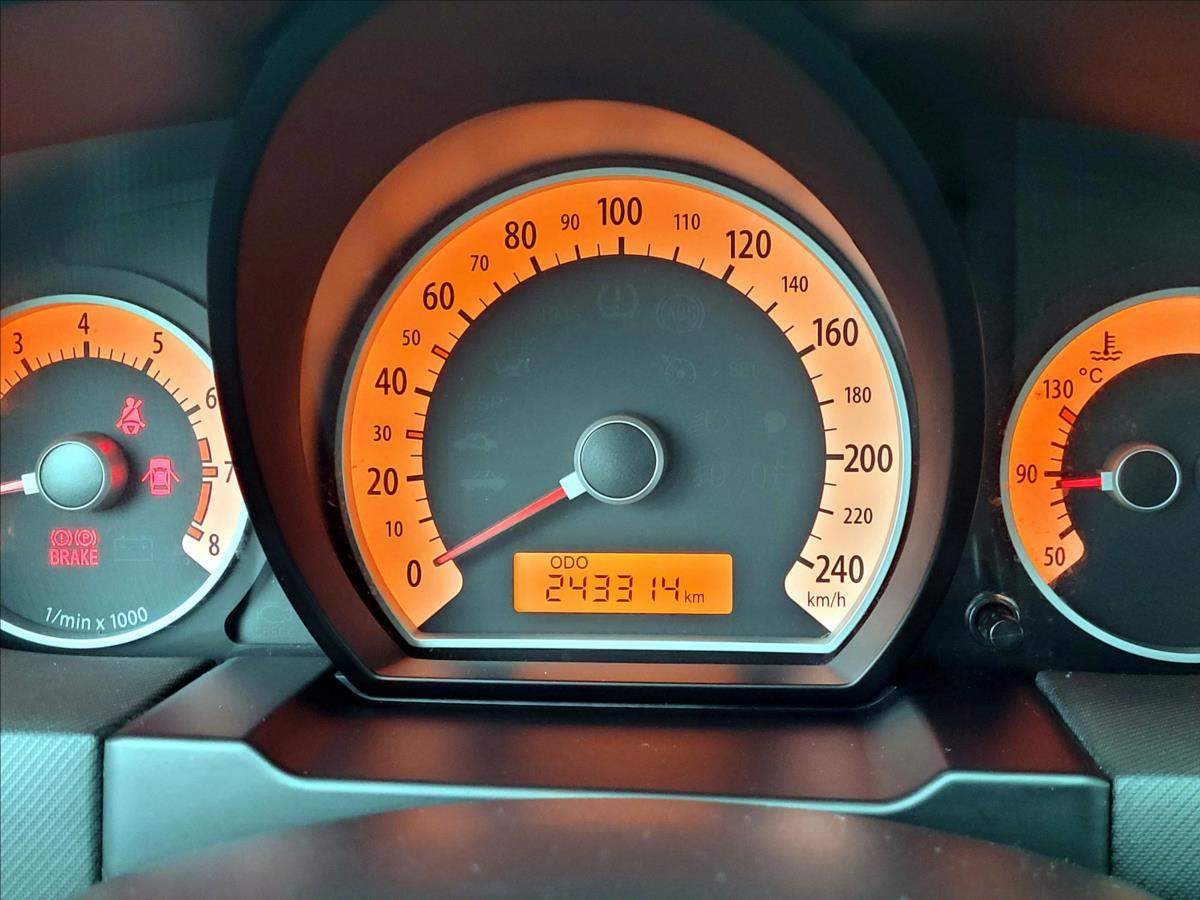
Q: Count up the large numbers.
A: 10